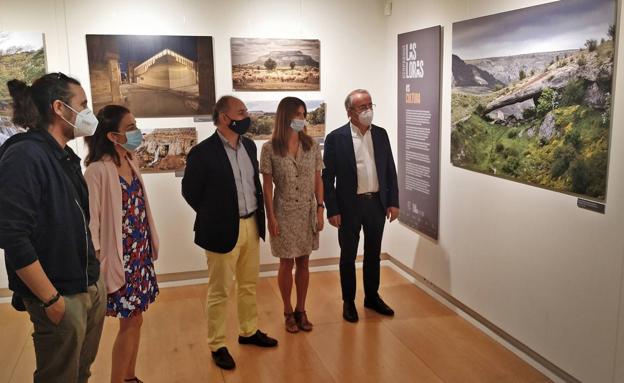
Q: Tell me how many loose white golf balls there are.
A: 0